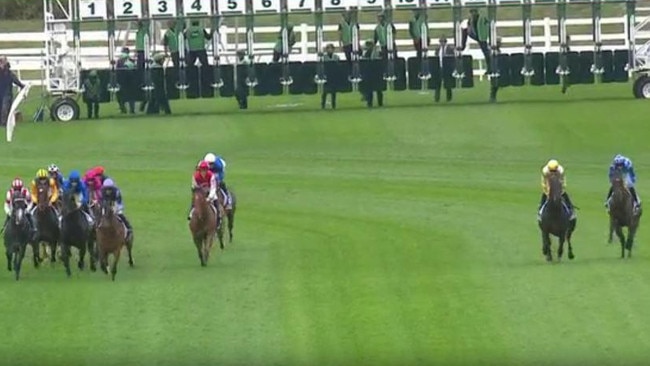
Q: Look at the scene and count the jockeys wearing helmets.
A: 11